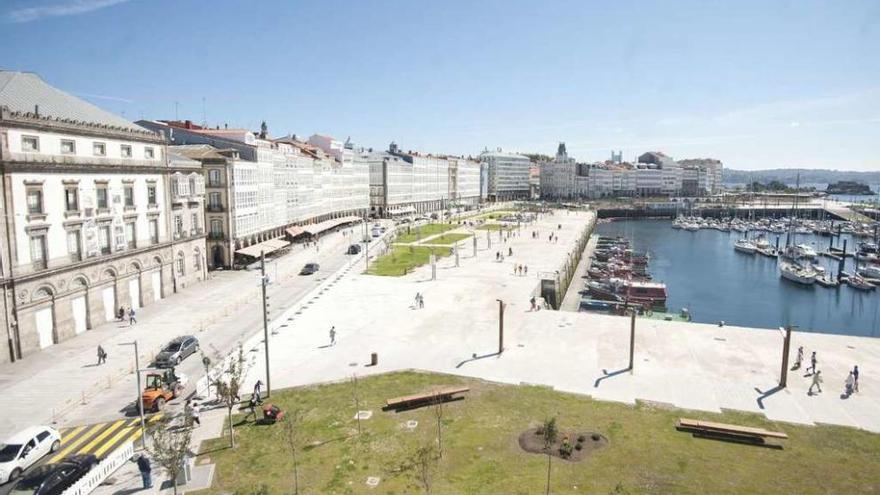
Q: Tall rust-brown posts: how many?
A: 3